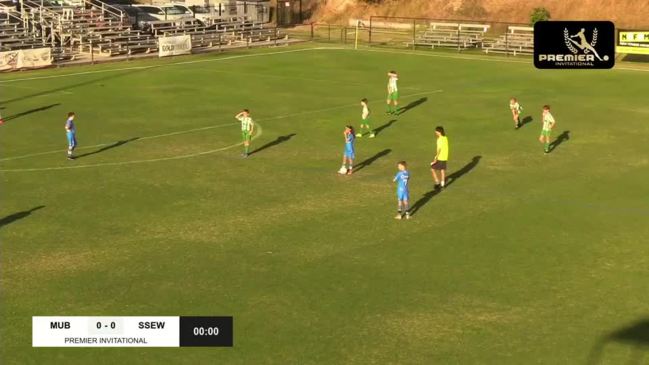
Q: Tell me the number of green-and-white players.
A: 5